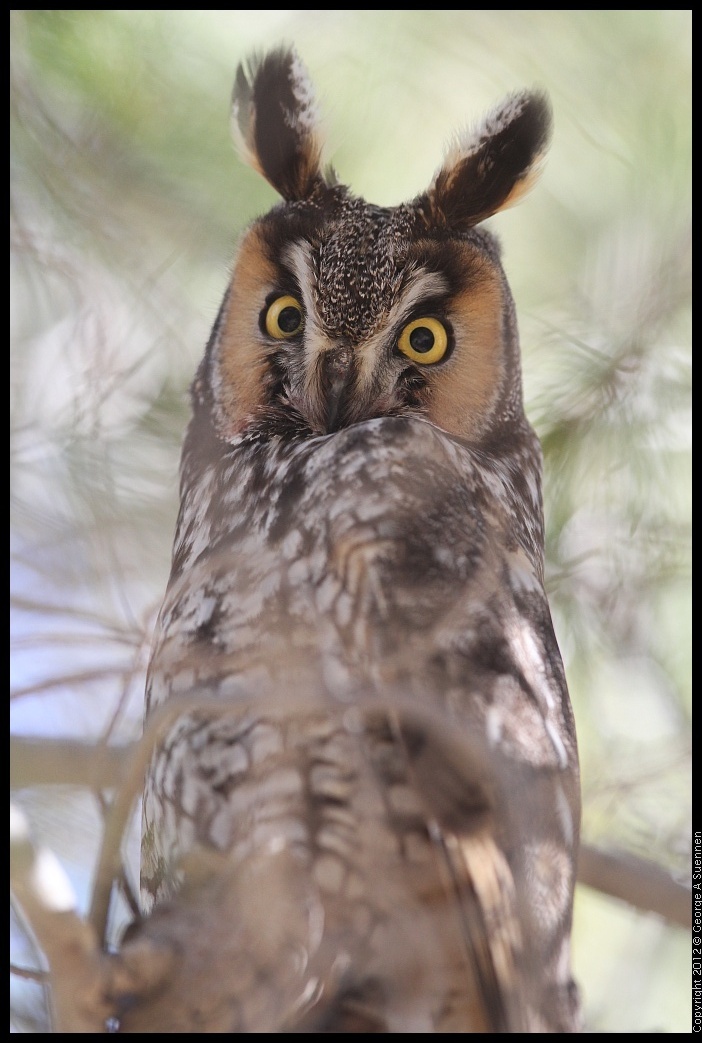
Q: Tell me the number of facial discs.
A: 2